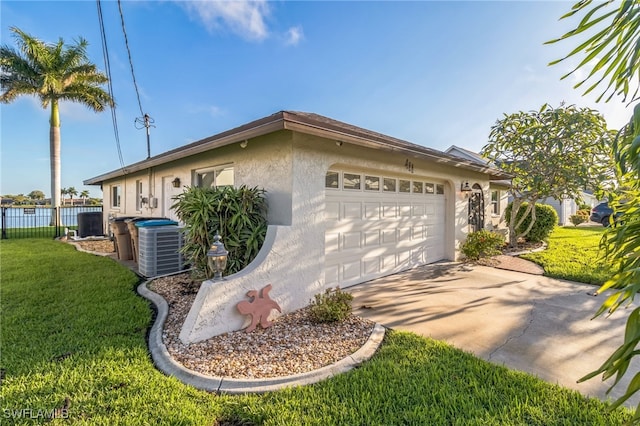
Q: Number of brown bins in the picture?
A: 2